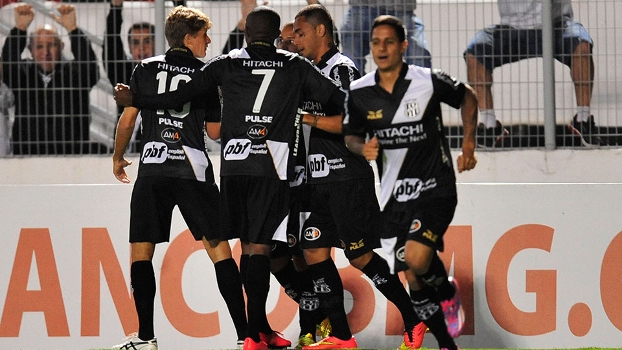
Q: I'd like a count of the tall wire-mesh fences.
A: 1